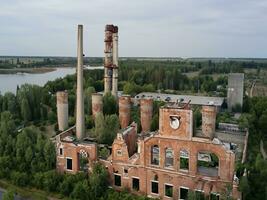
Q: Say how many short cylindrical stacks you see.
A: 5